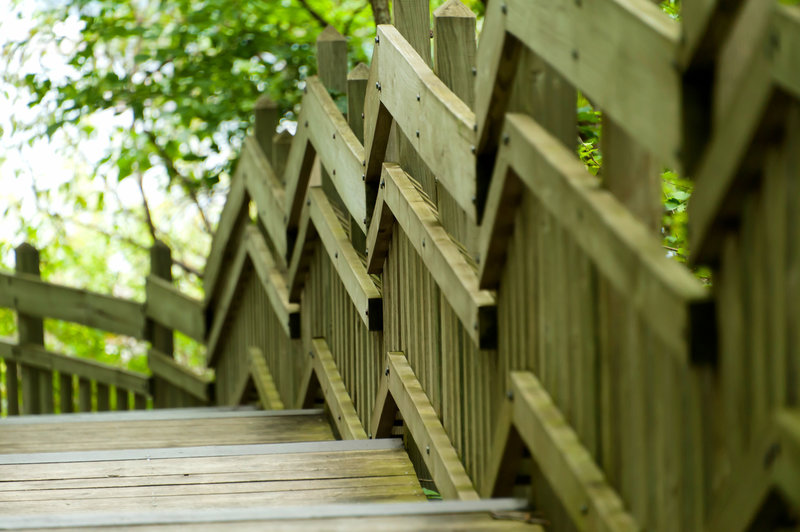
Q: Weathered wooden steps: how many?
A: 3